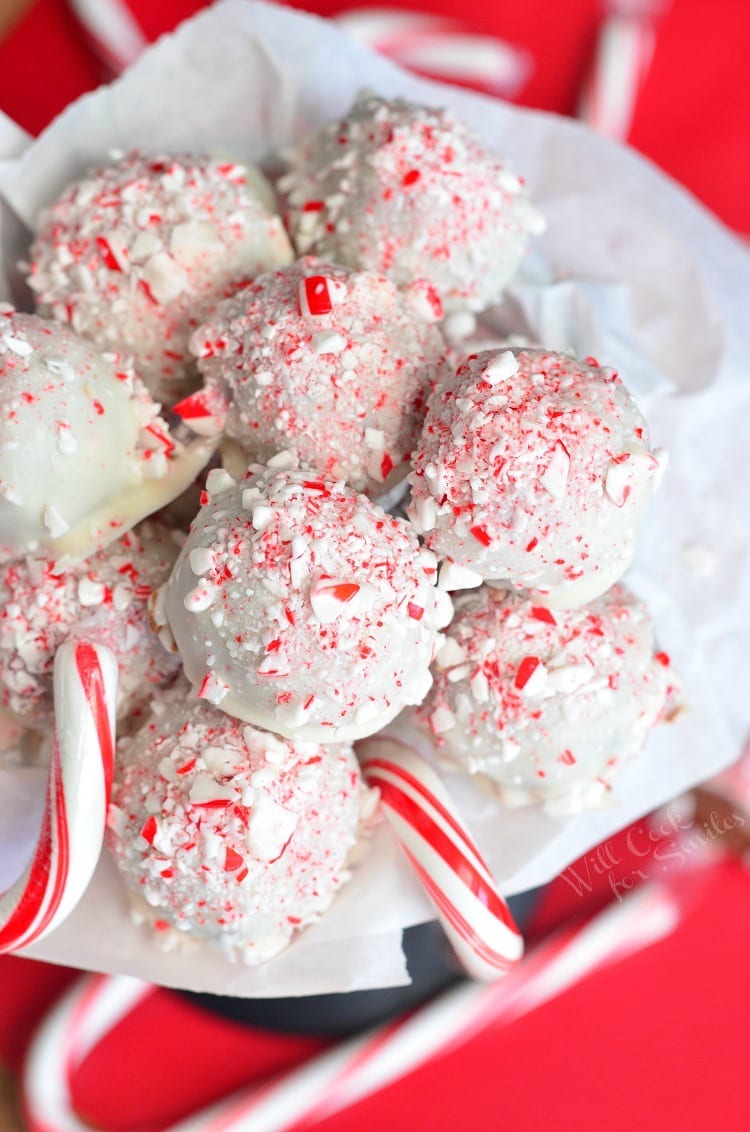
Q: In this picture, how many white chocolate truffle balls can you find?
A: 9